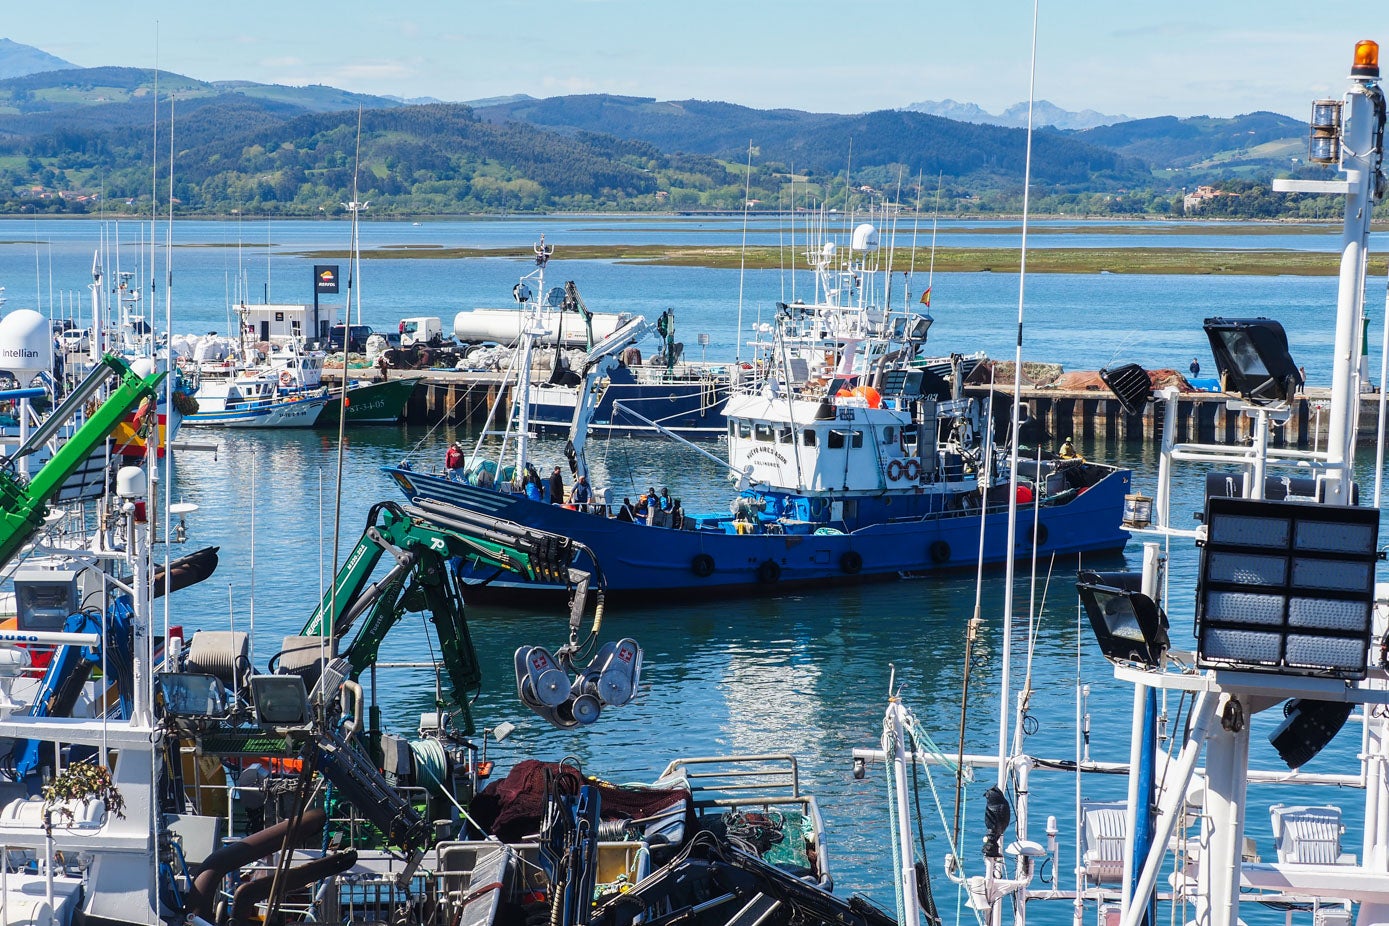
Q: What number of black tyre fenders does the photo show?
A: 5